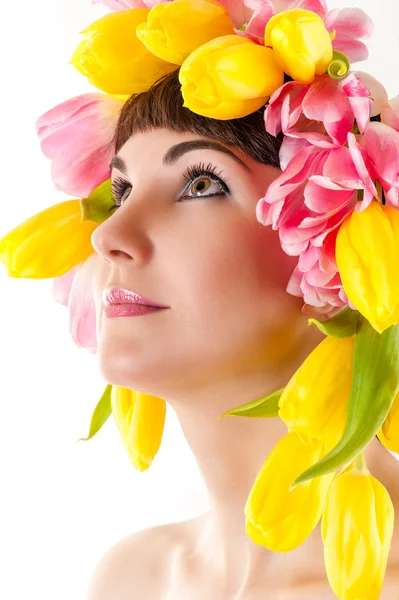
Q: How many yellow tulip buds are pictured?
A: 11